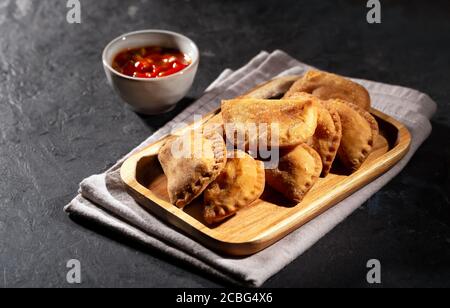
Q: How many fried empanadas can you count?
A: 7